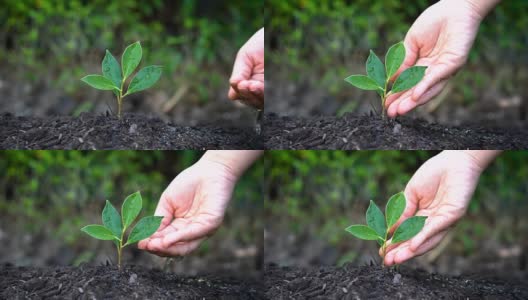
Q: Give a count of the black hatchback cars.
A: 0